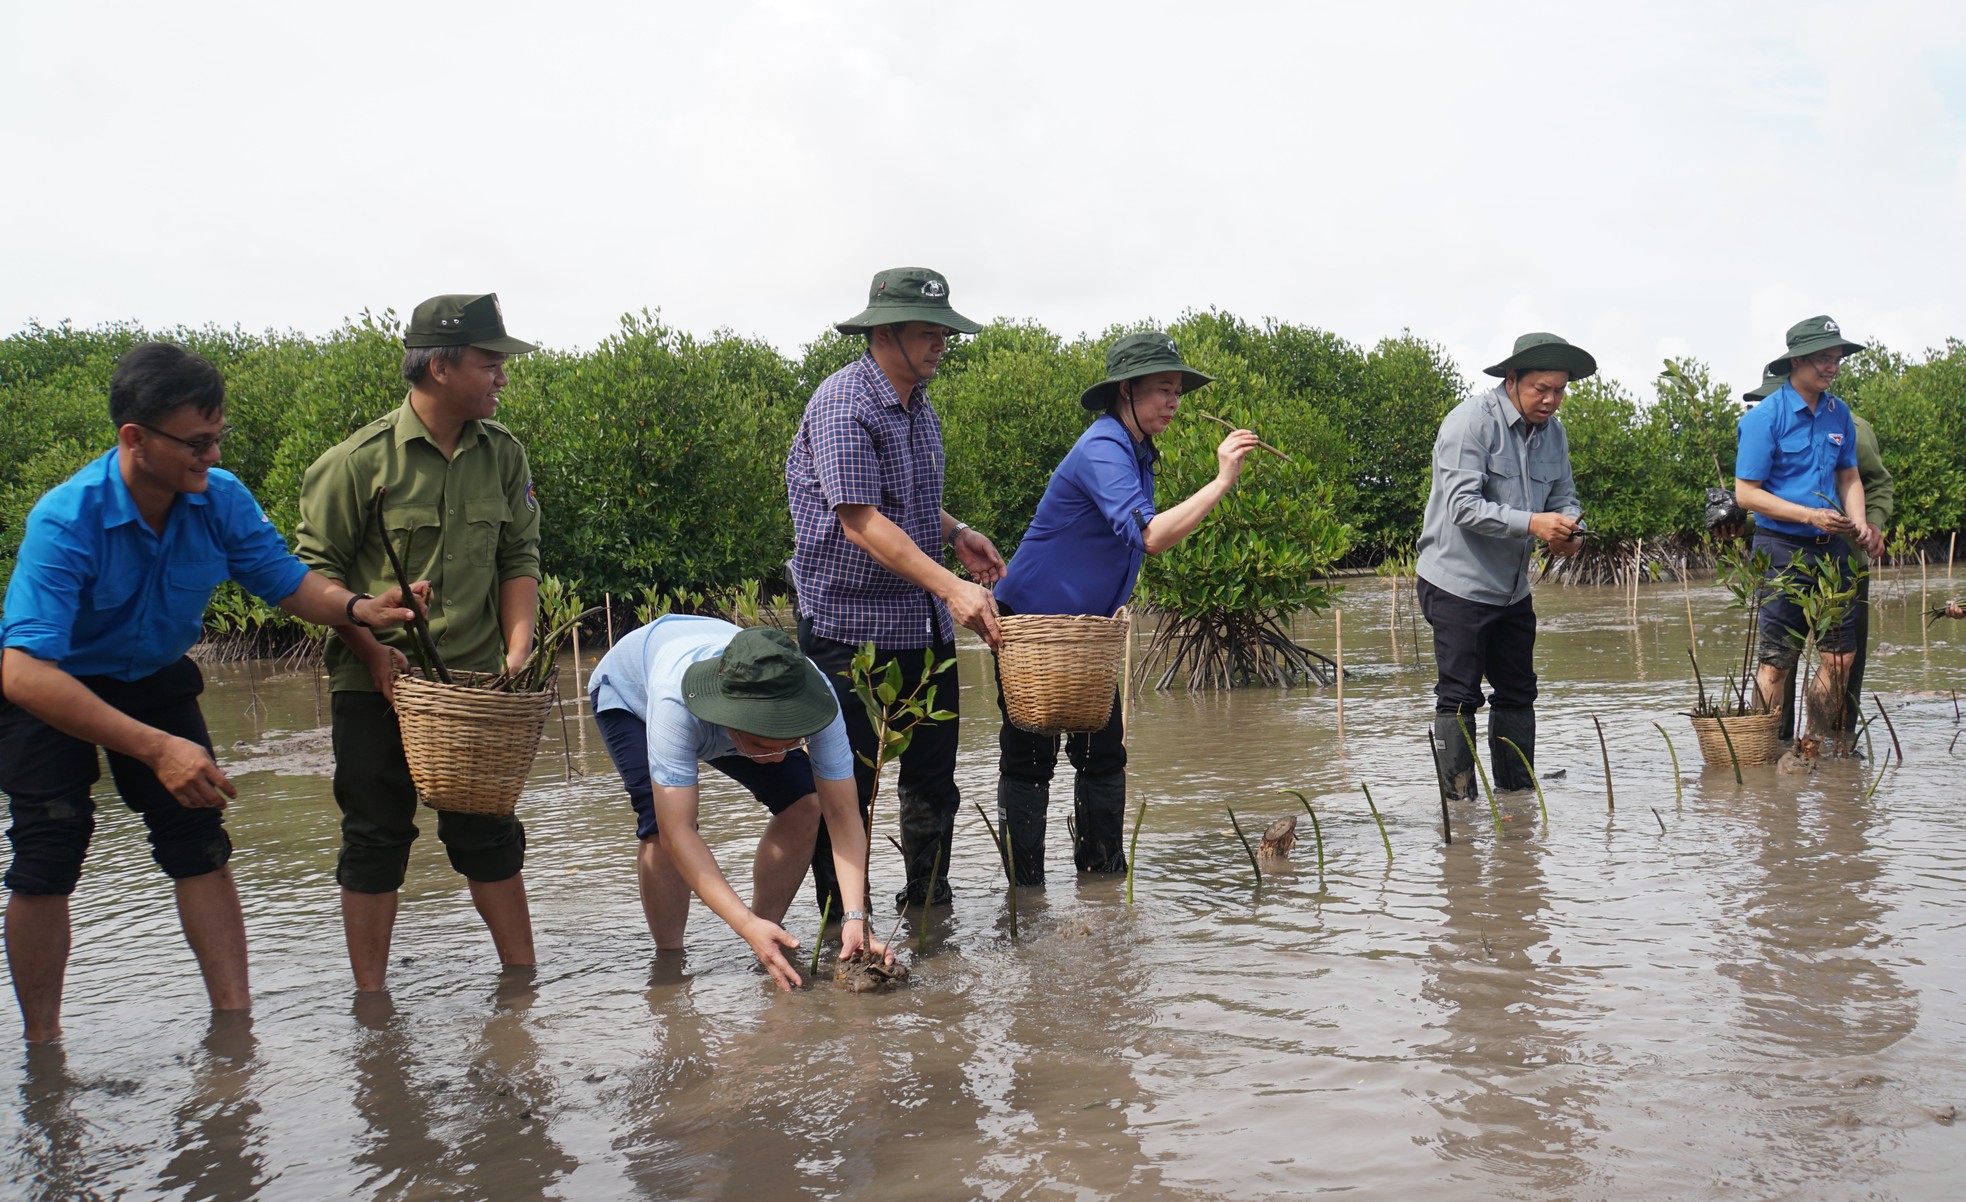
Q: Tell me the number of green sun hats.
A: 6